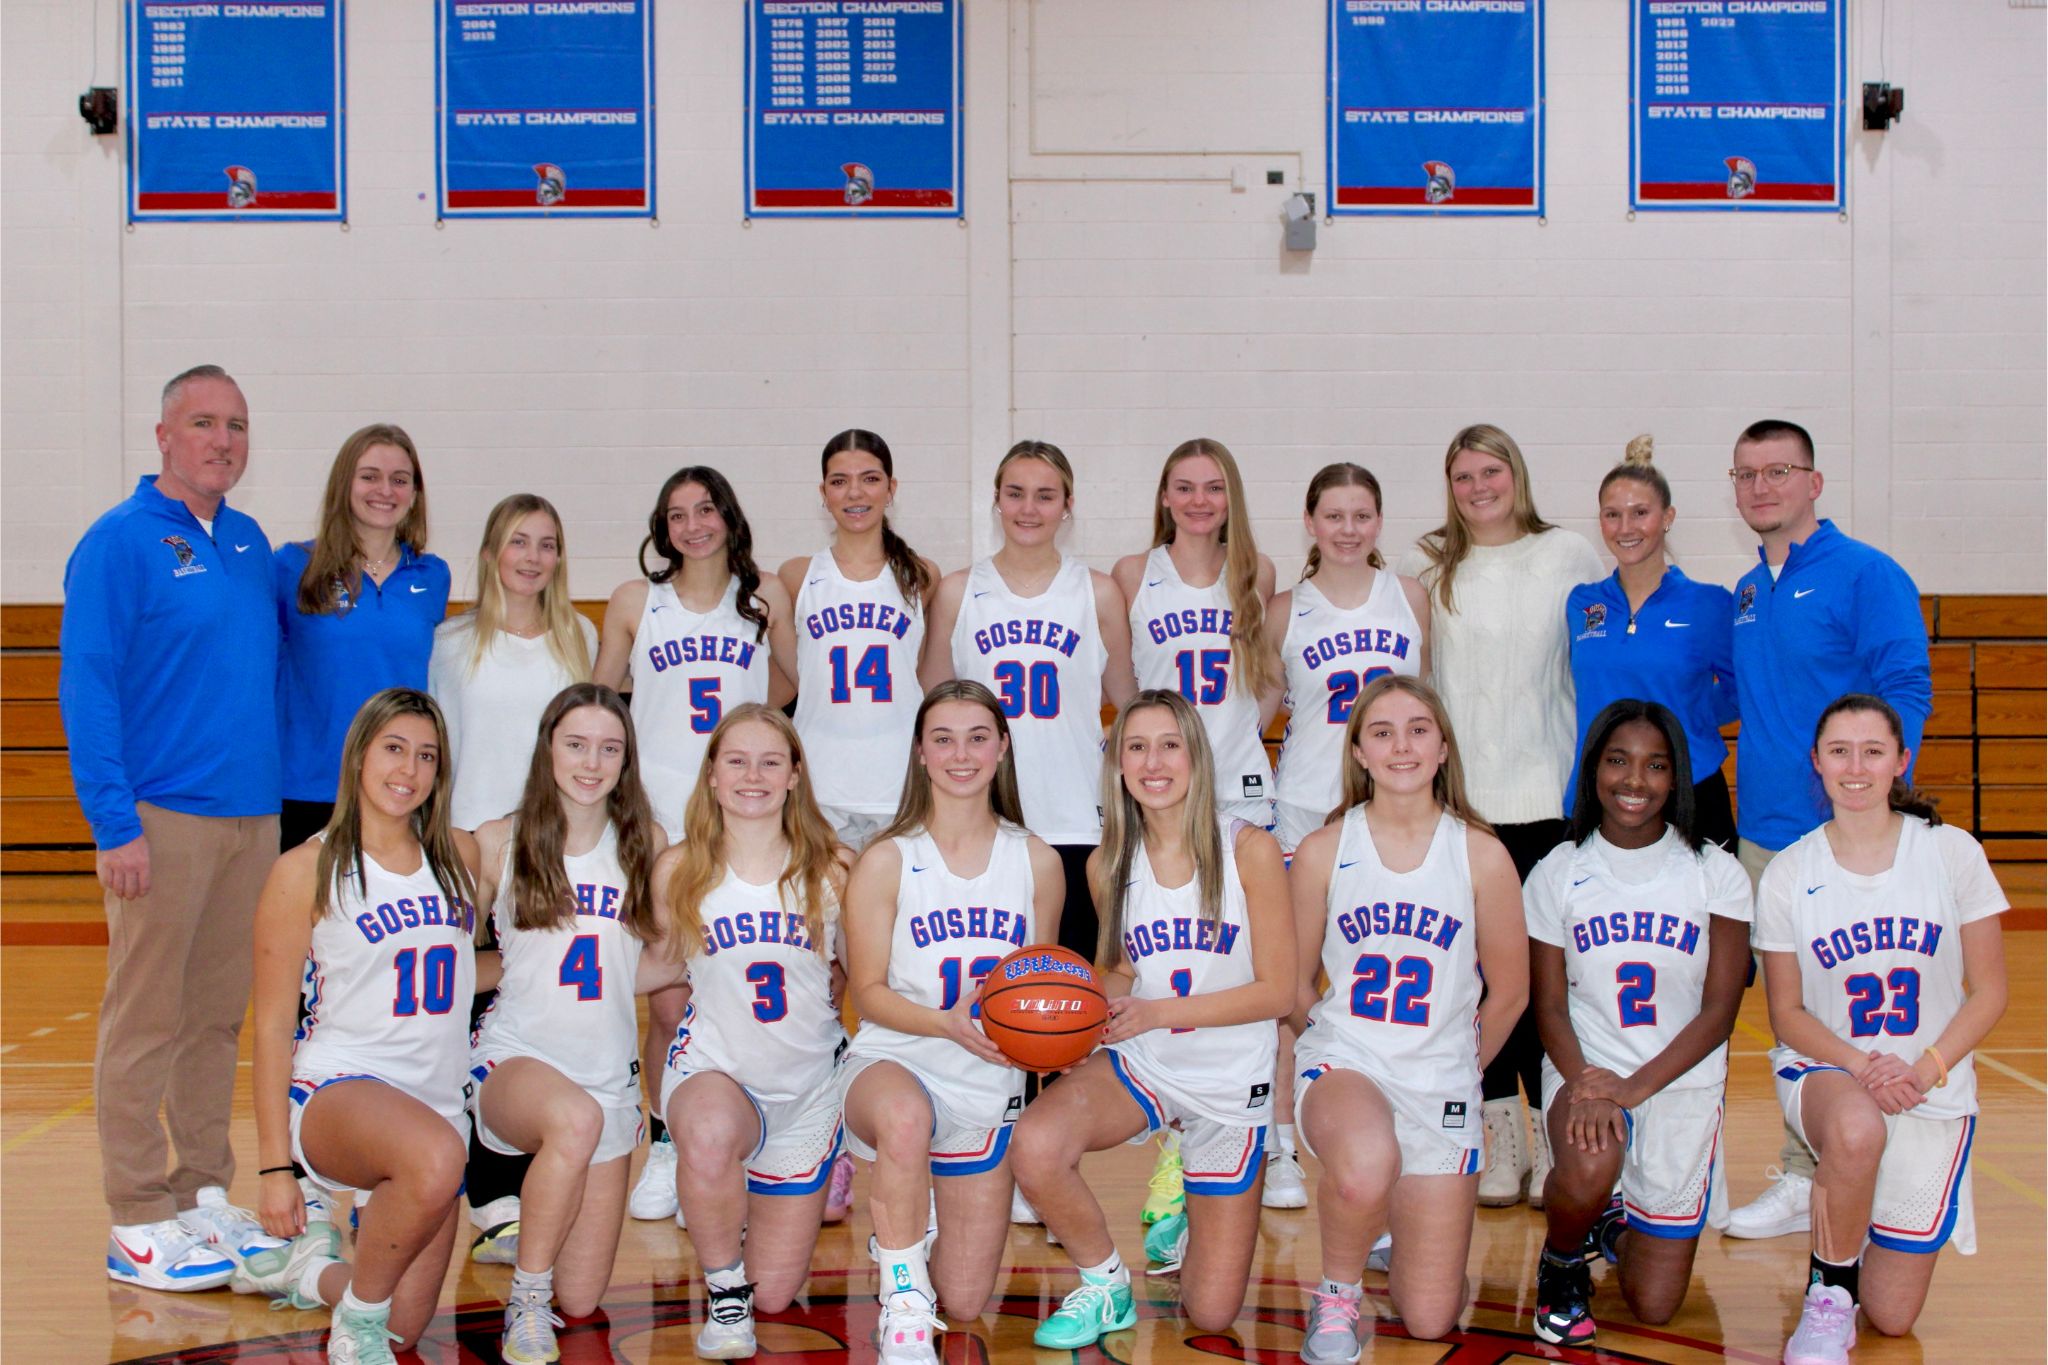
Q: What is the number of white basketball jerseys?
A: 13